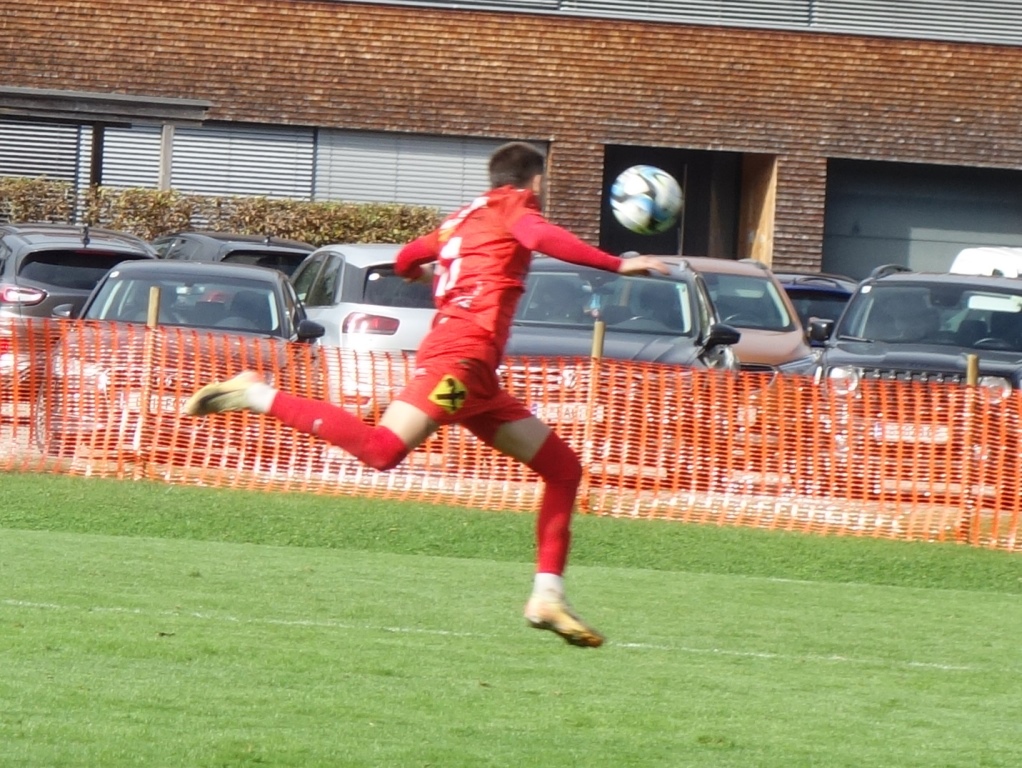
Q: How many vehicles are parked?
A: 9